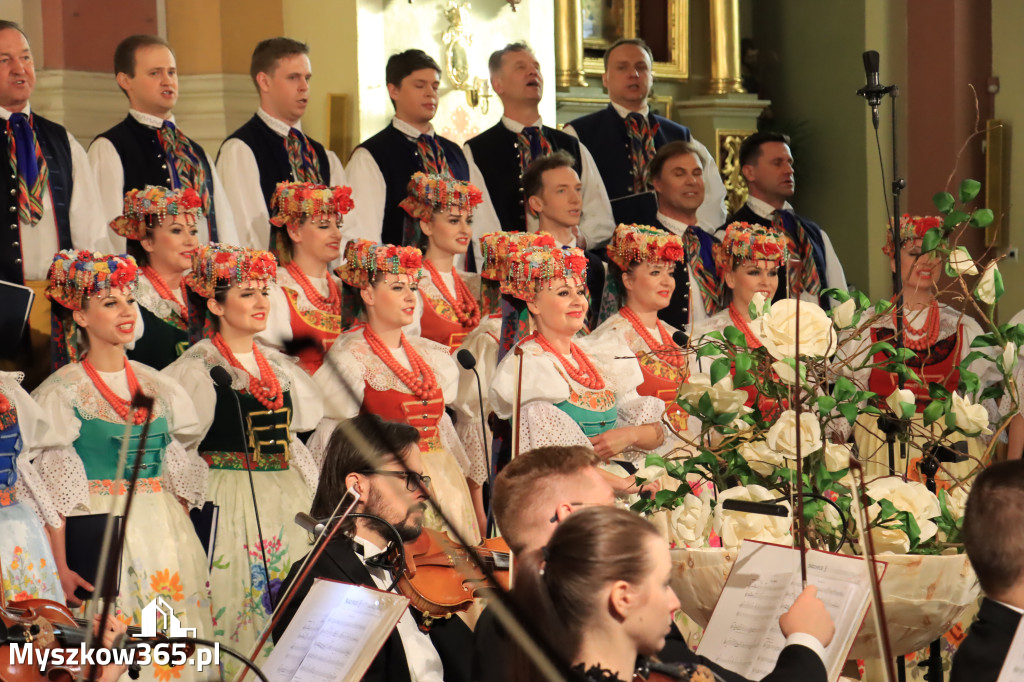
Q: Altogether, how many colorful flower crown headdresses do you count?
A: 11